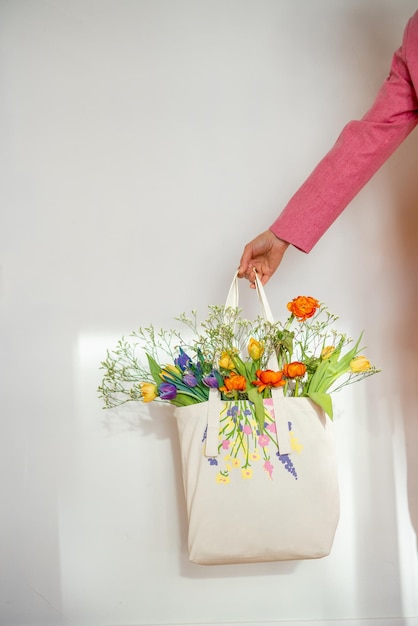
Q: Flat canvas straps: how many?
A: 2